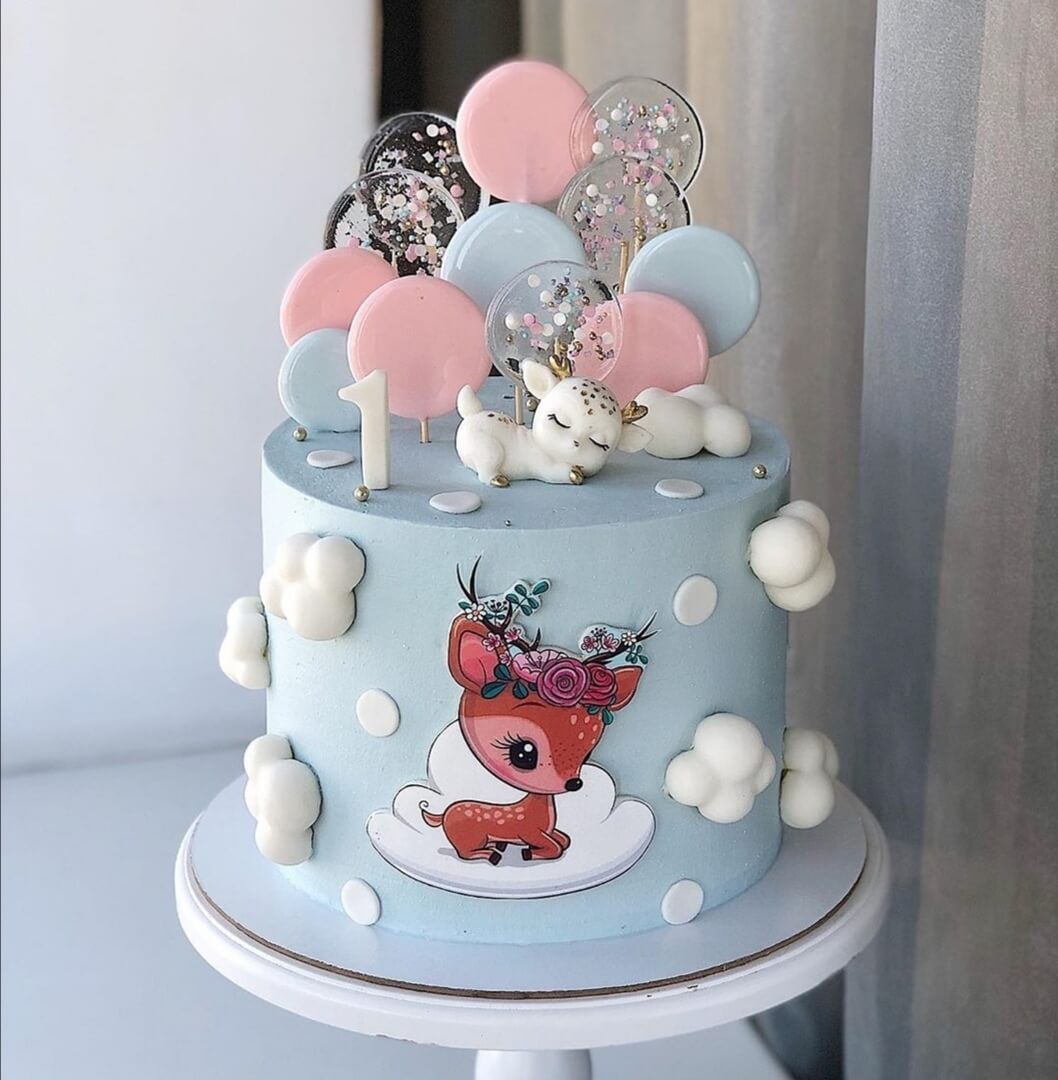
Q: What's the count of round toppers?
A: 12